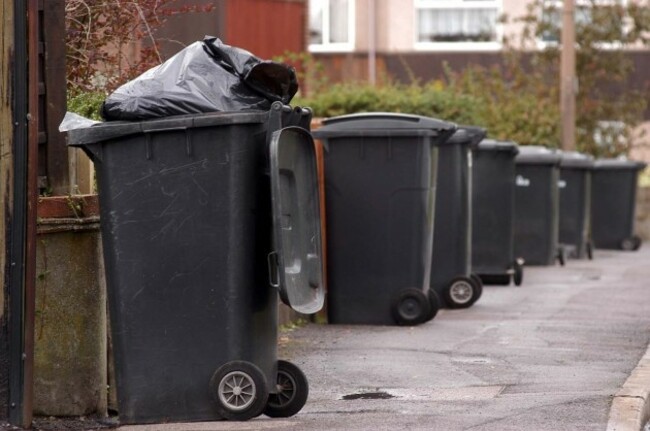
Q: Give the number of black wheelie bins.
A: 7